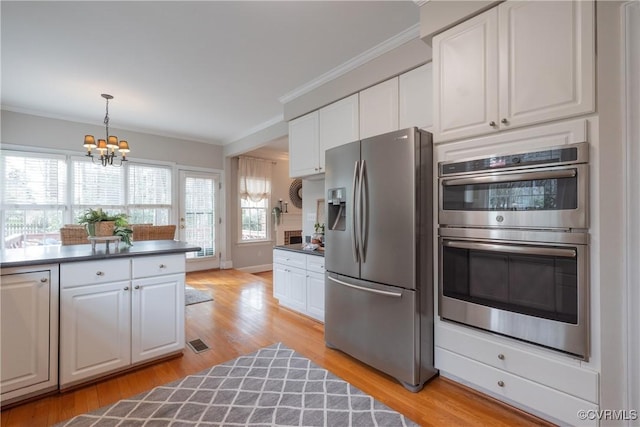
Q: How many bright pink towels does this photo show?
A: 0